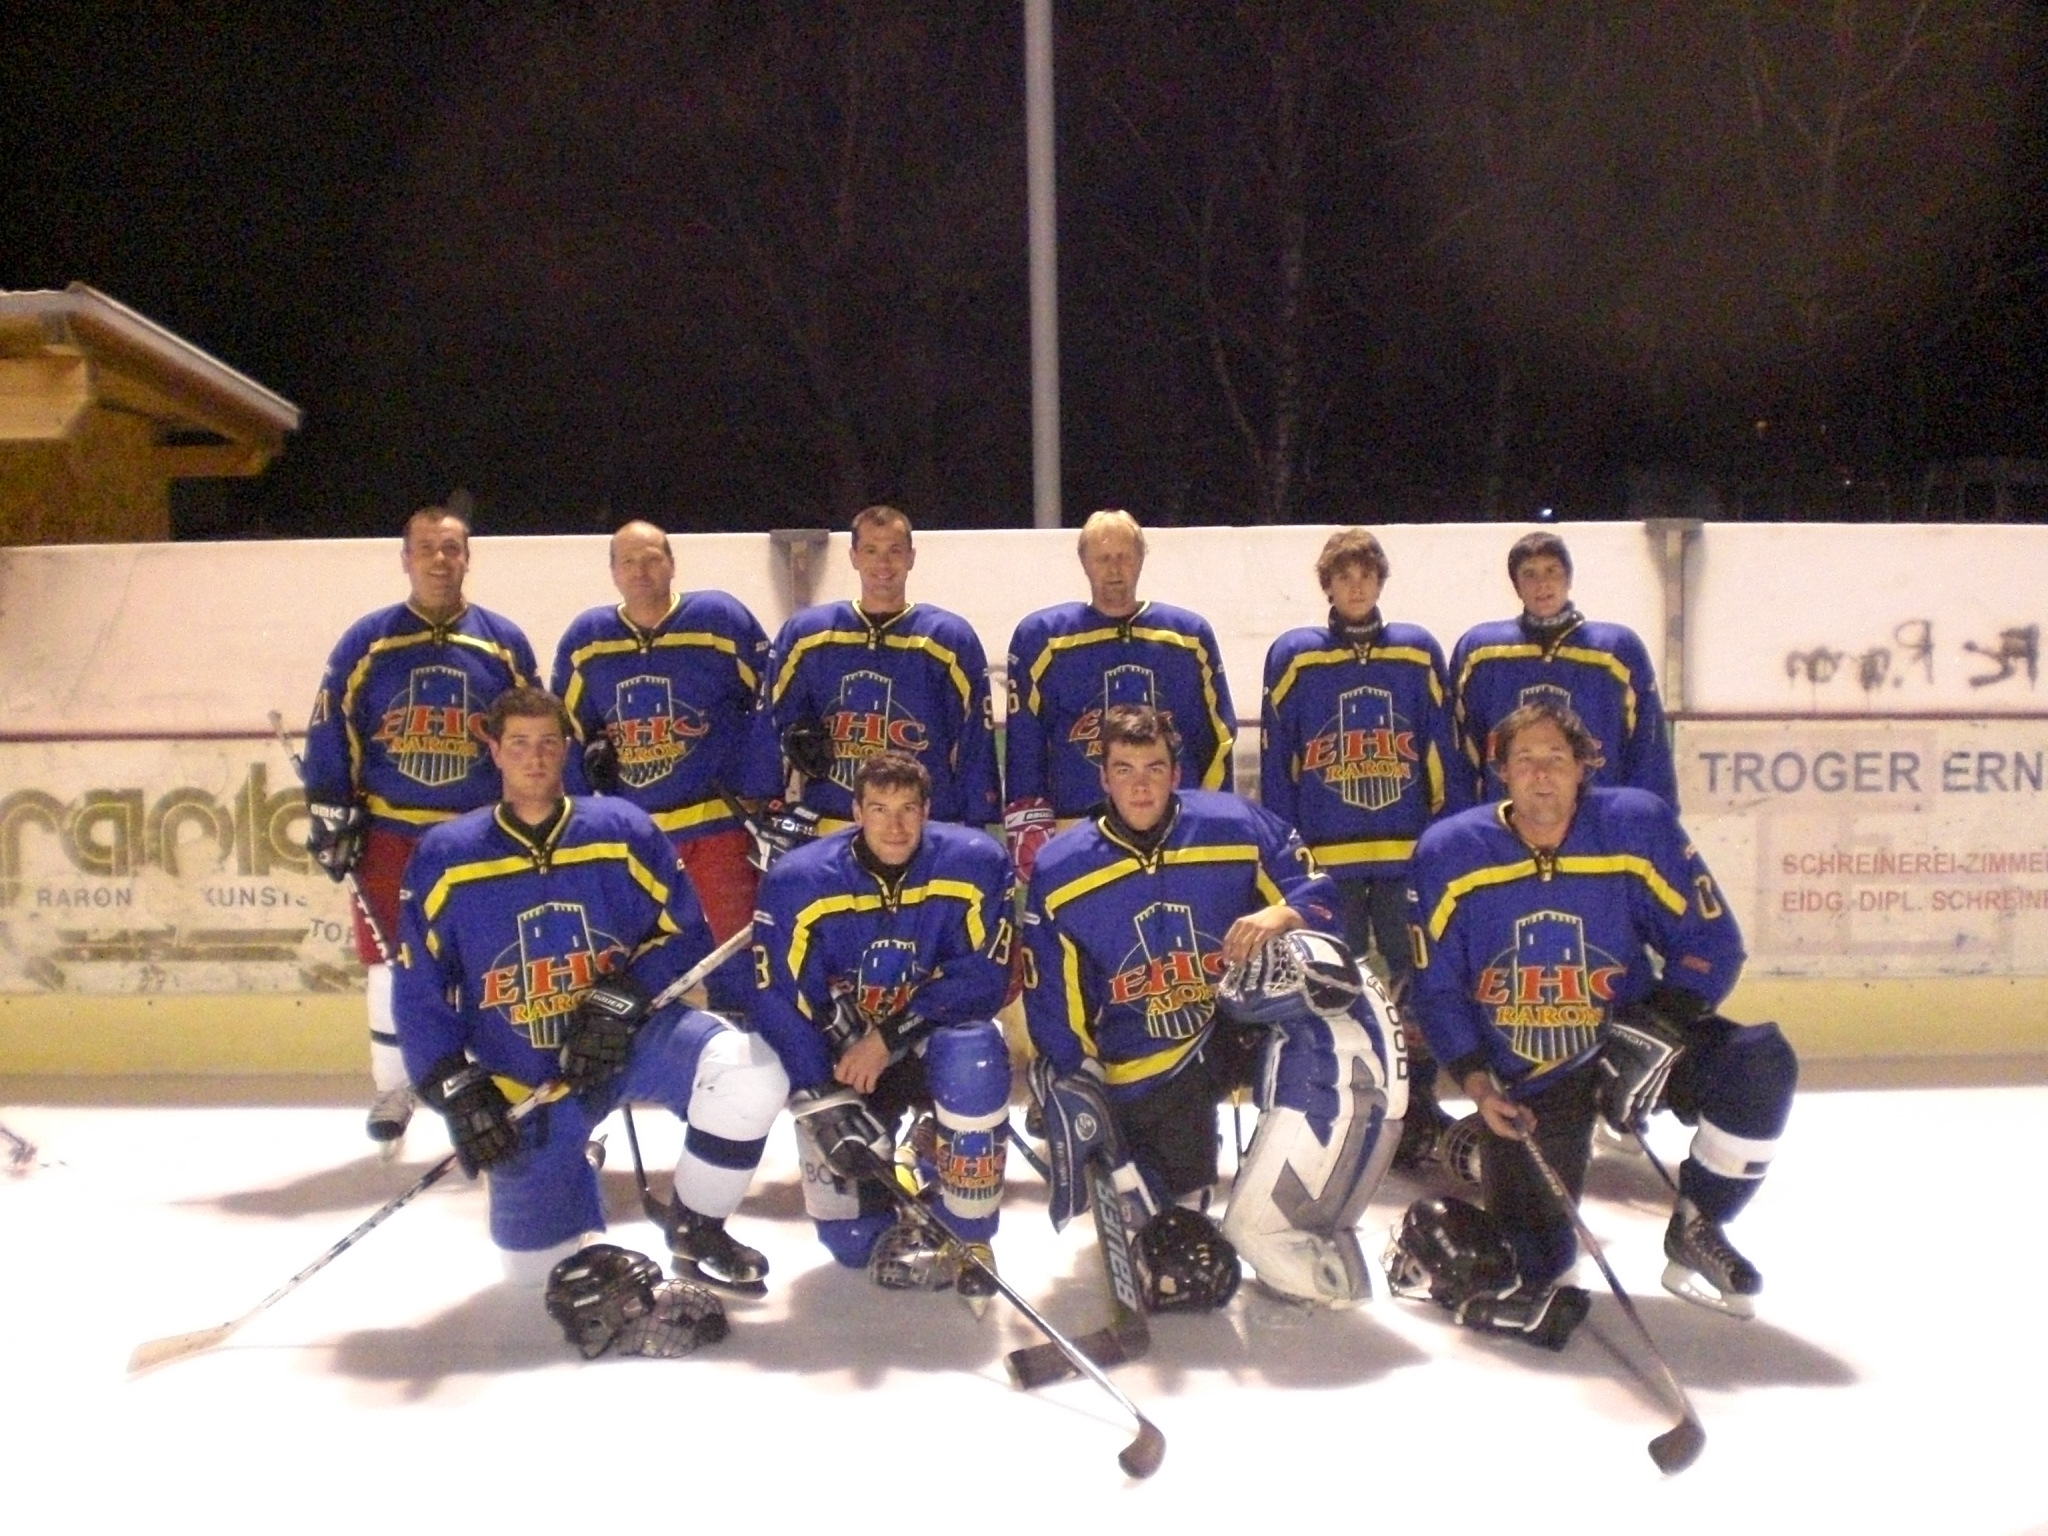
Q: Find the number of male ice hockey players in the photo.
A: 10